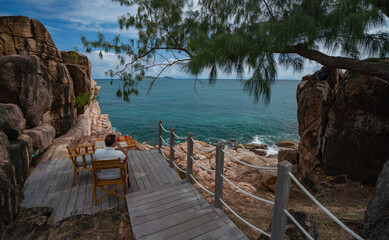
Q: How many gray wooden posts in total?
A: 5